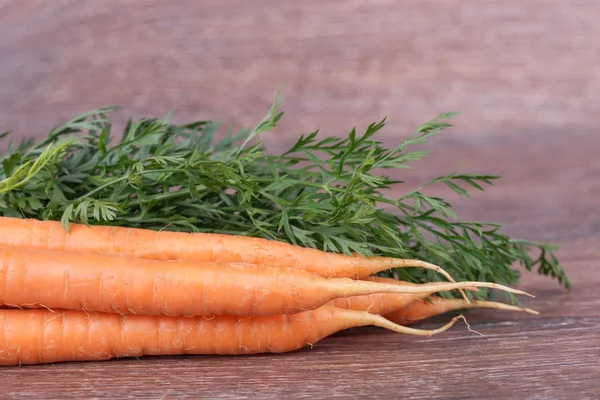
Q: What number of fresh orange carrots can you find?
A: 5